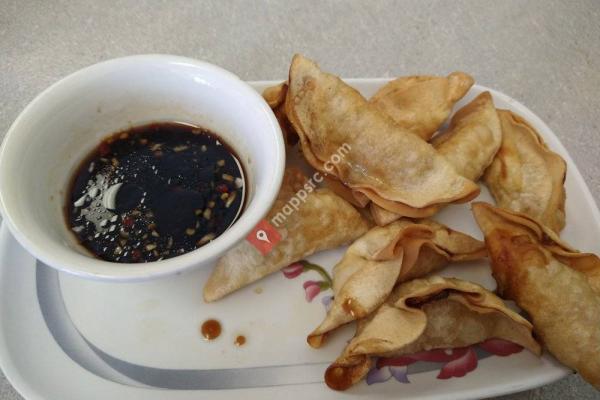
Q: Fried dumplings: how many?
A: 9